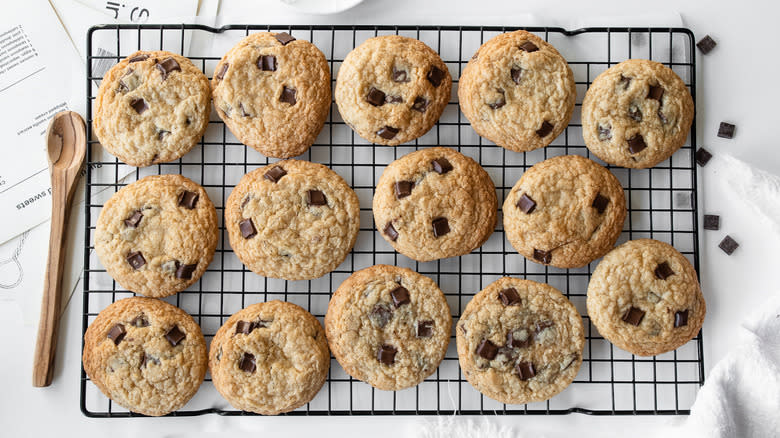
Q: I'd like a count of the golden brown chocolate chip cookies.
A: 14